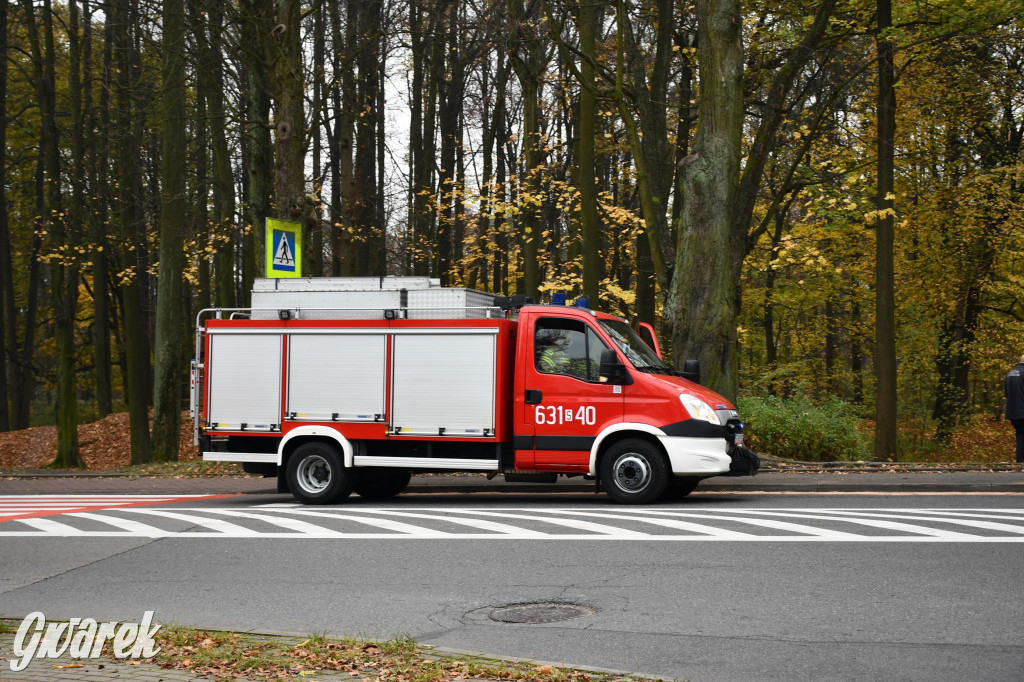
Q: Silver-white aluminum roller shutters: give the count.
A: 3